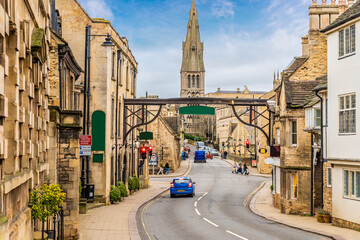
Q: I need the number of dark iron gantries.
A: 1